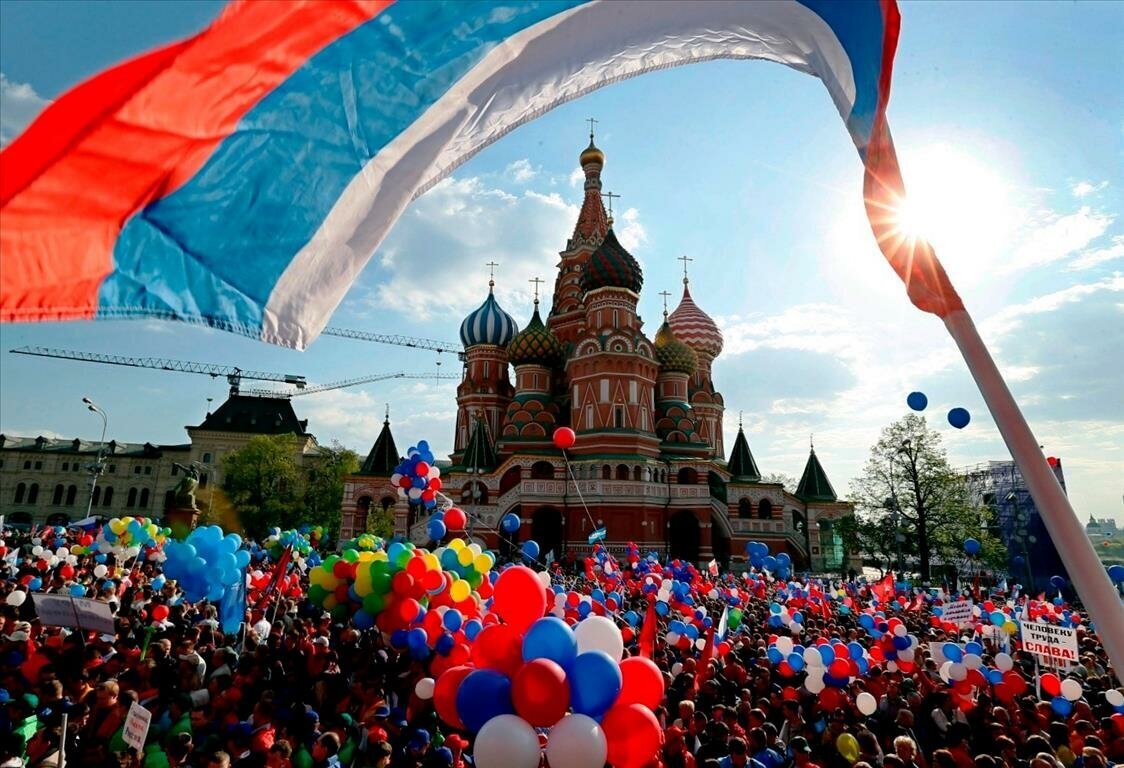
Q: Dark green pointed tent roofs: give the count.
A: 4